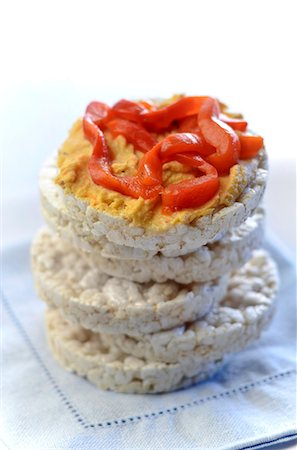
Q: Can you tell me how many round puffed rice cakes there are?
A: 5